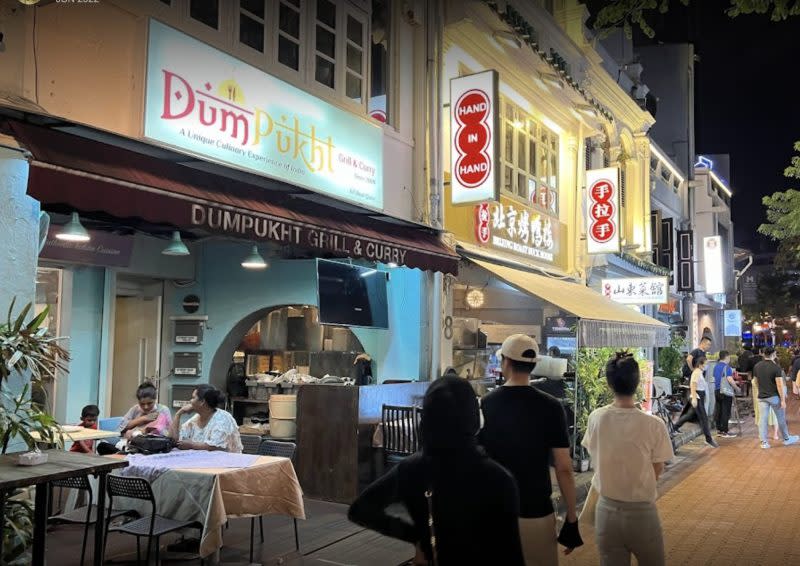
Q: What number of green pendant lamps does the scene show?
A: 3